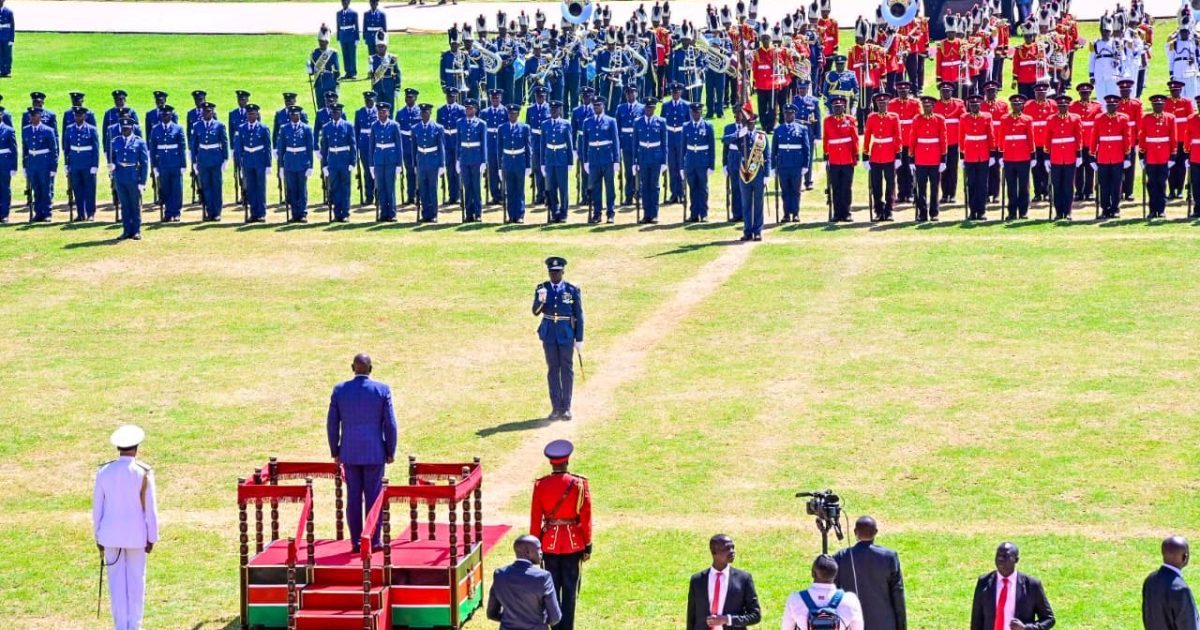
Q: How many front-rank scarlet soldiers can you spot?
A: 9